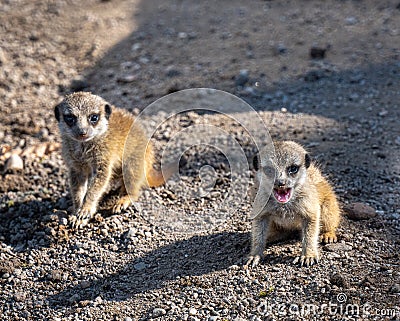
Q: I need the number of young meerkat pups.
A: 2